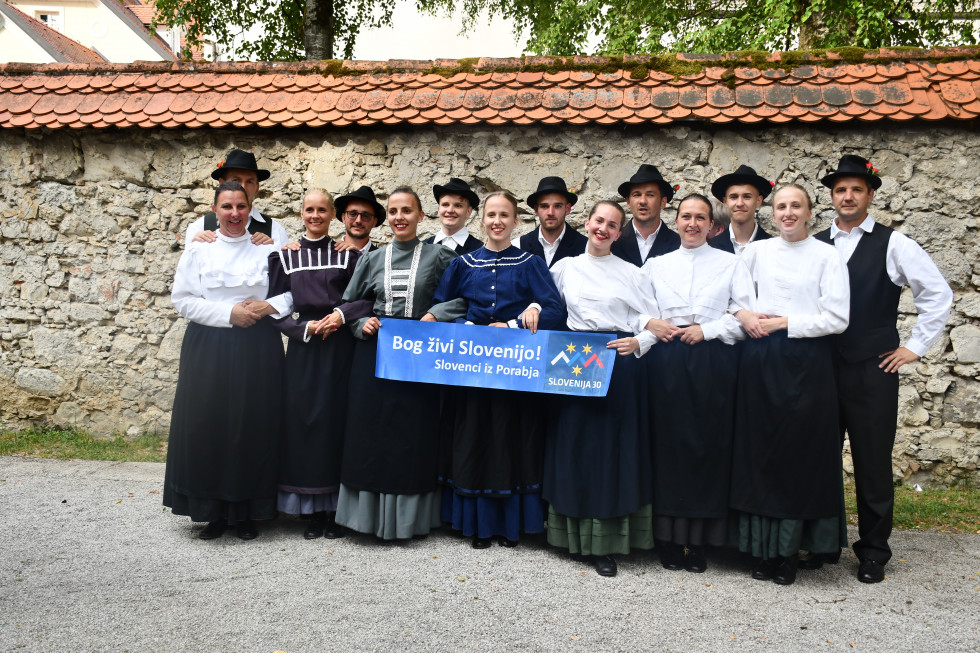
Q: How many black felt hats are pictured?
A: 7